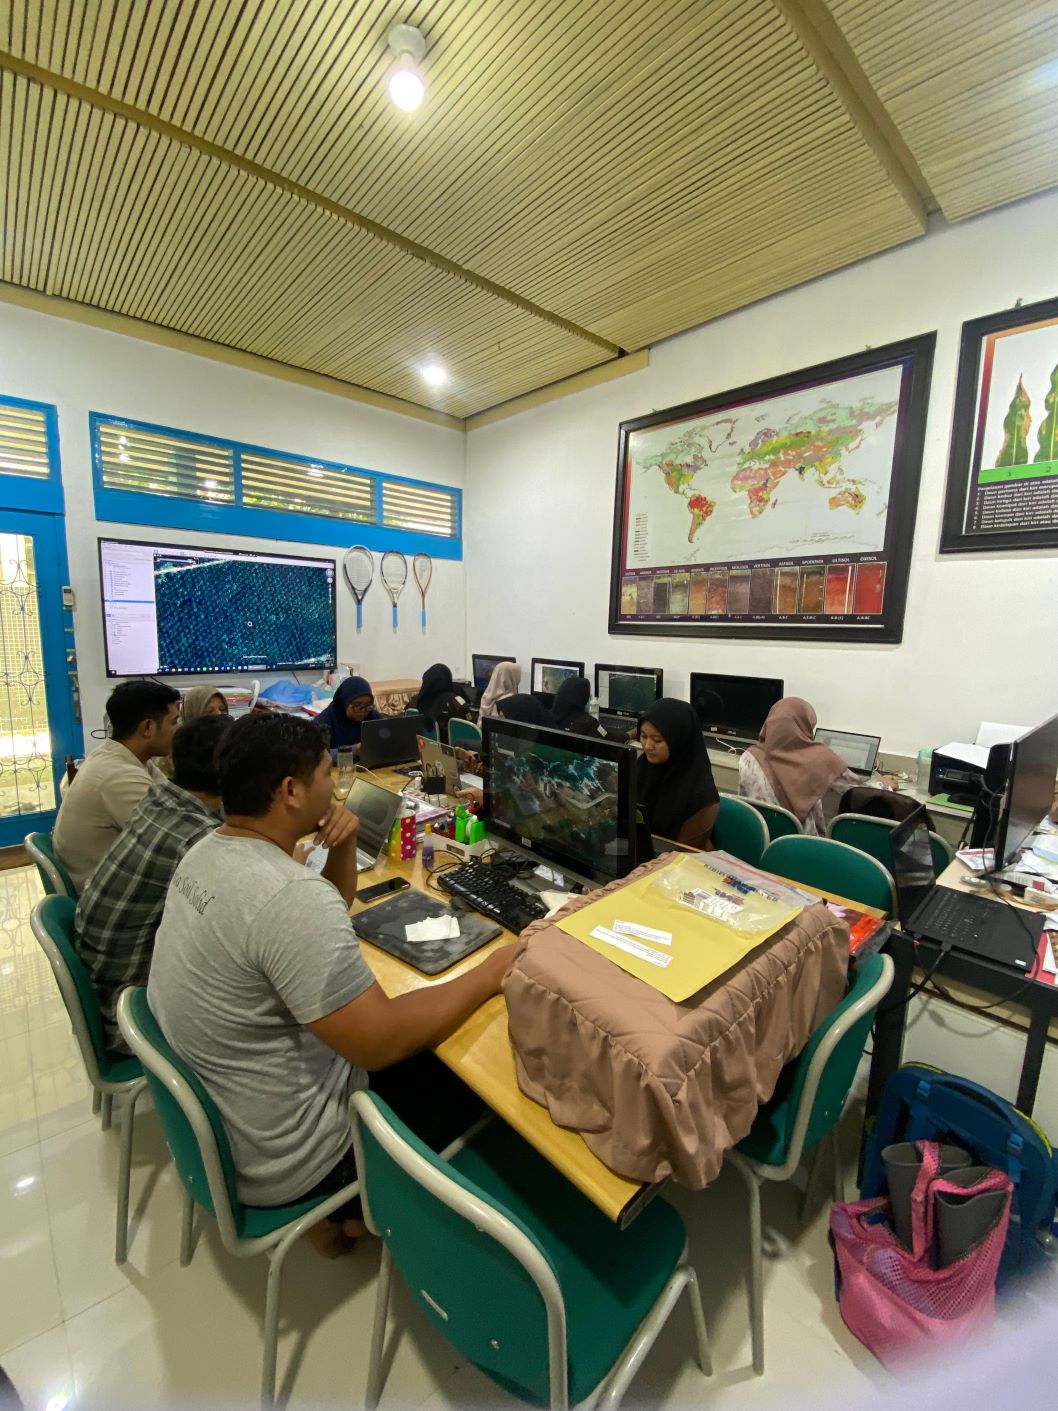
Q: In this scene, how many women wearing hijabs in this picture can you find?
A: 8